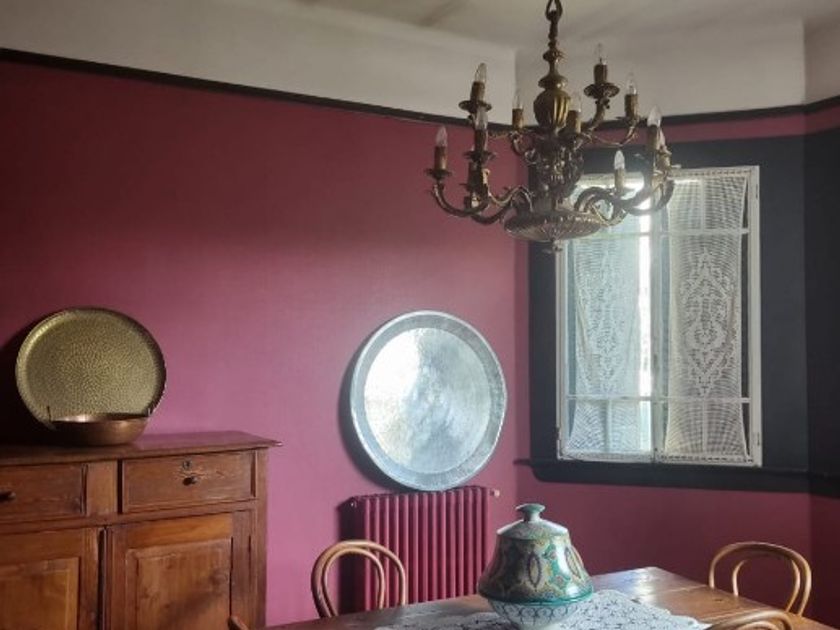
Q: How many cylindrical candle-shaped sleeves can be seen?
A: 11